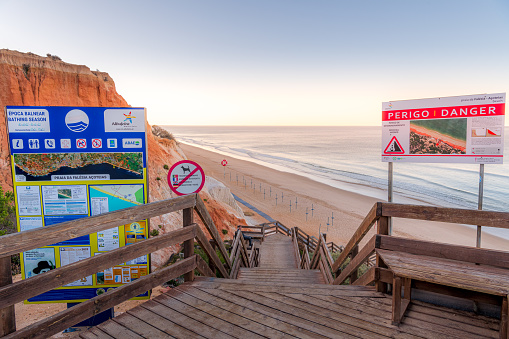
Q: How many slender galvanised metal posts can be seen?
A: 2